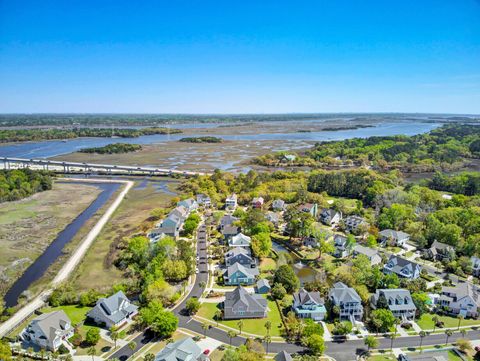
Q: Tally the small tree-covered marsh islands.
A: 2